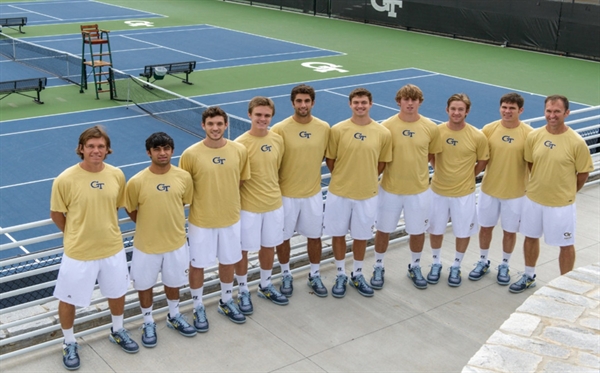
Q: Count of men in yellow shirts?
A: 10